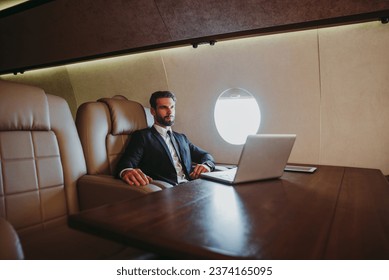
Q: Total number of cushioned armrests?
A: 2